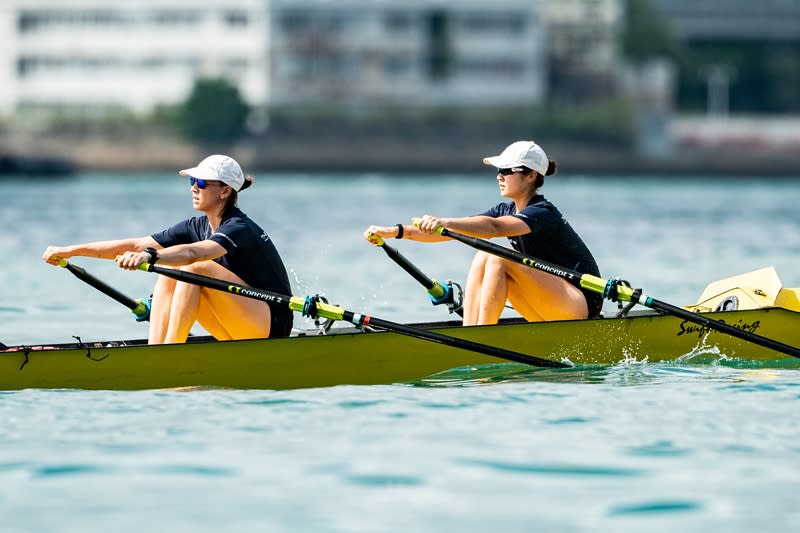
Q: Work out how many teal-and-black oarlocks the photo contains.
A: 4